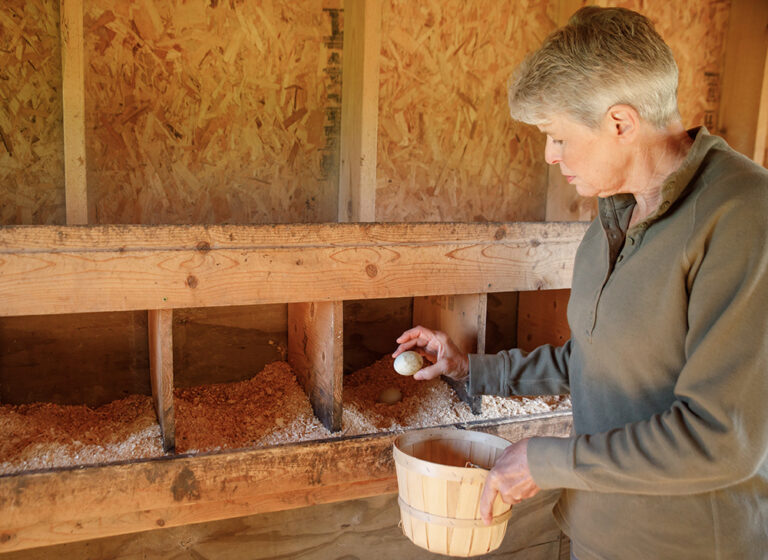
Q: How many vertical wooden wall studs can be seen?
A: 4